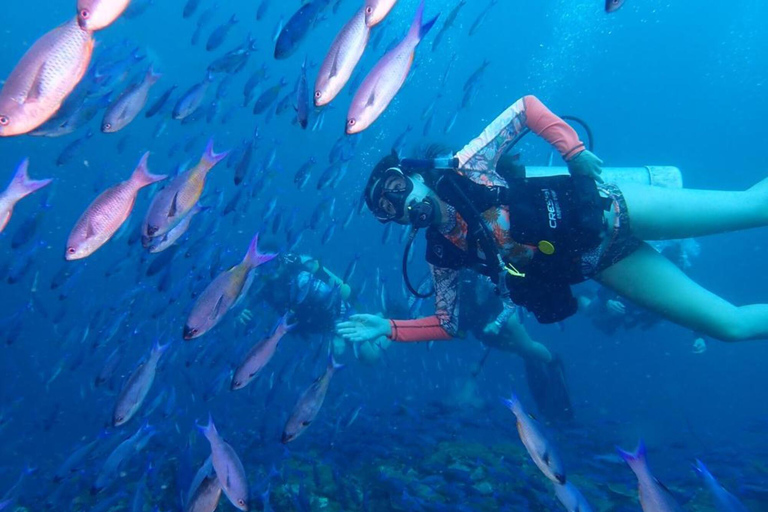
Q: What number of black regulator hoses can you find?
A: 2